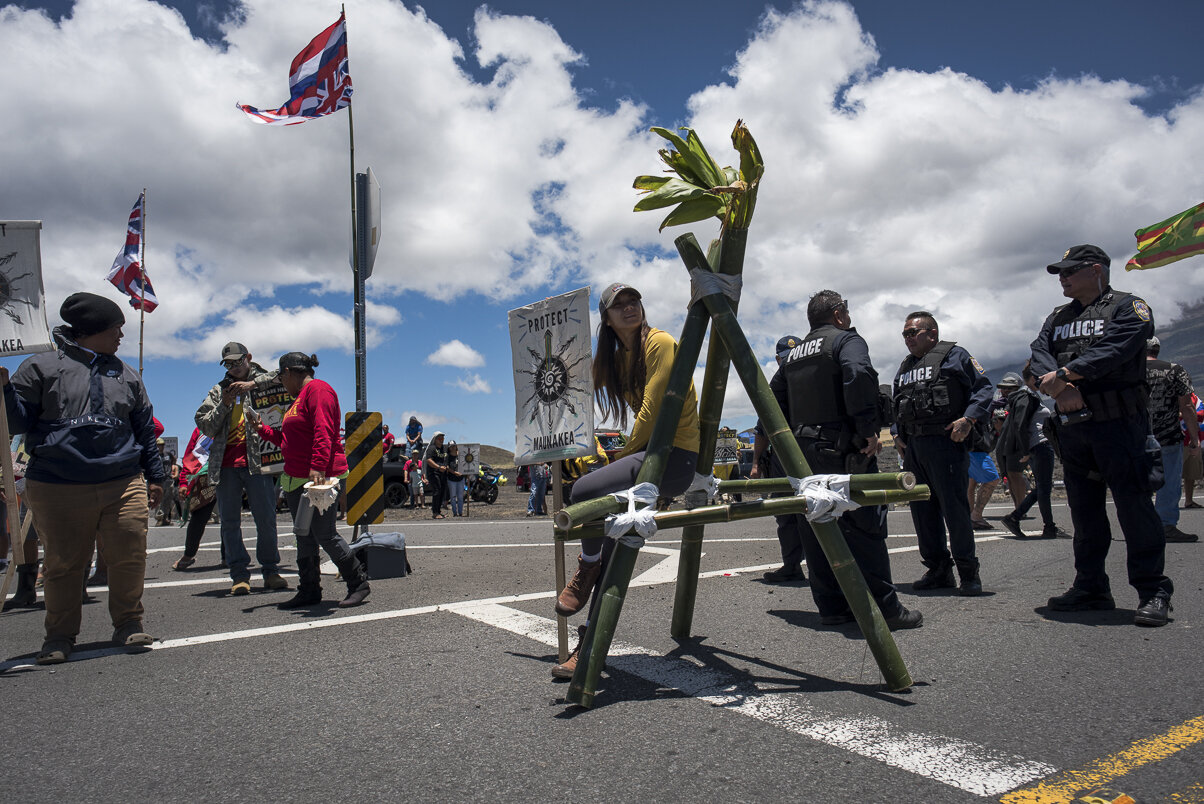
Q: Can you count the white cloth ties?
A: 4